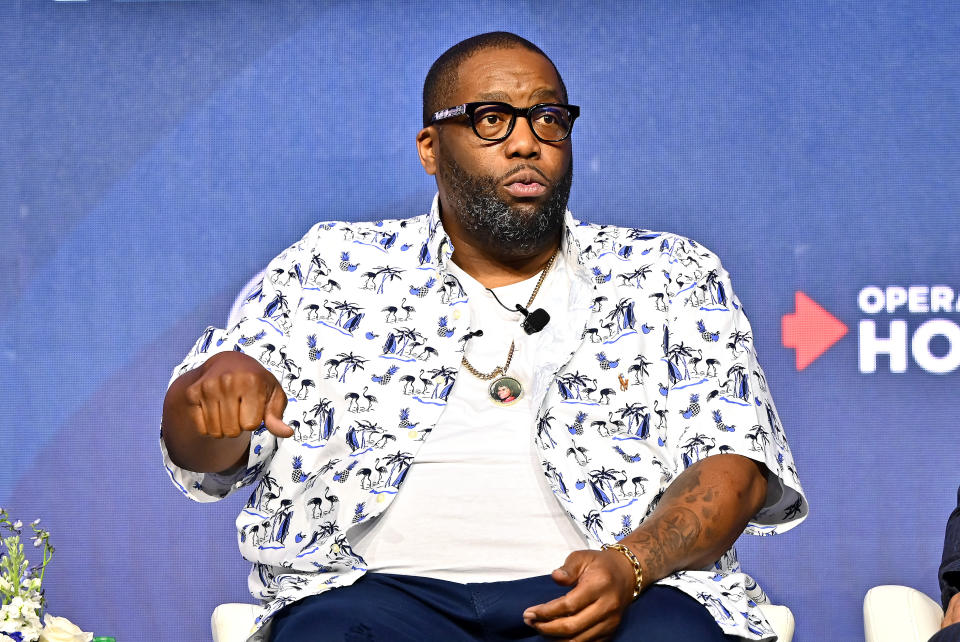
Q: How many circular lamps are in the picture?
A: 0